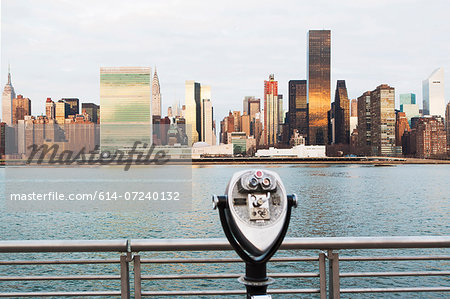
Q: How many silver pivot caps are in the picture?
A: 2